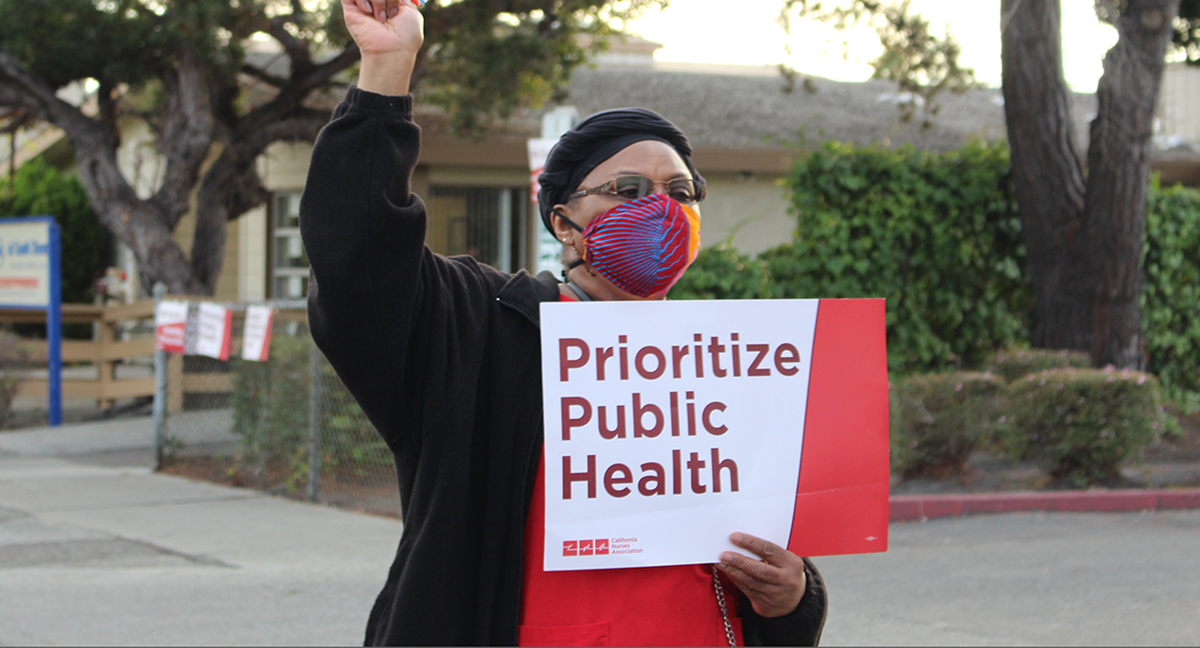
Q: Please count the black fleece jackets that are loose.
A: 1